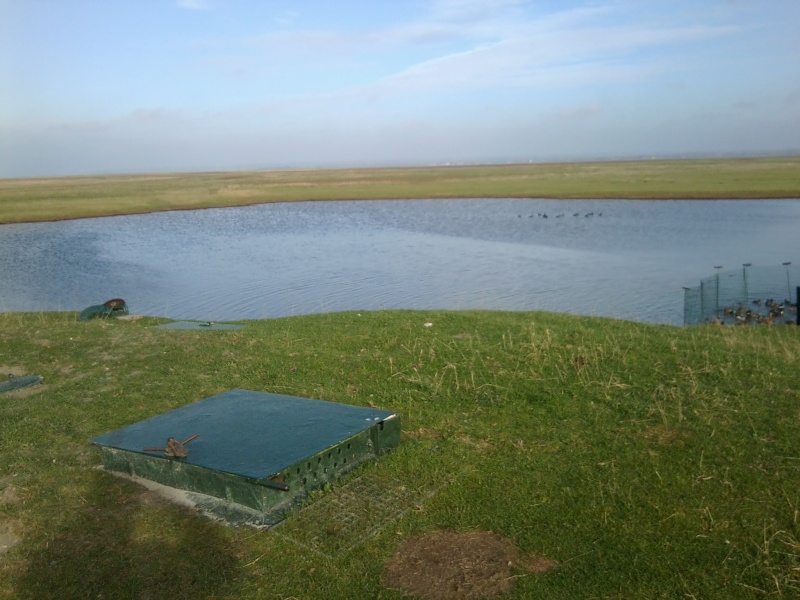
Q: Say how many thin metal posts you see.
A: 5